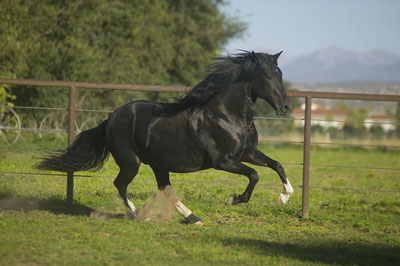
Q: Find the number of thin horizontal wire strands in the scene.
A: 4